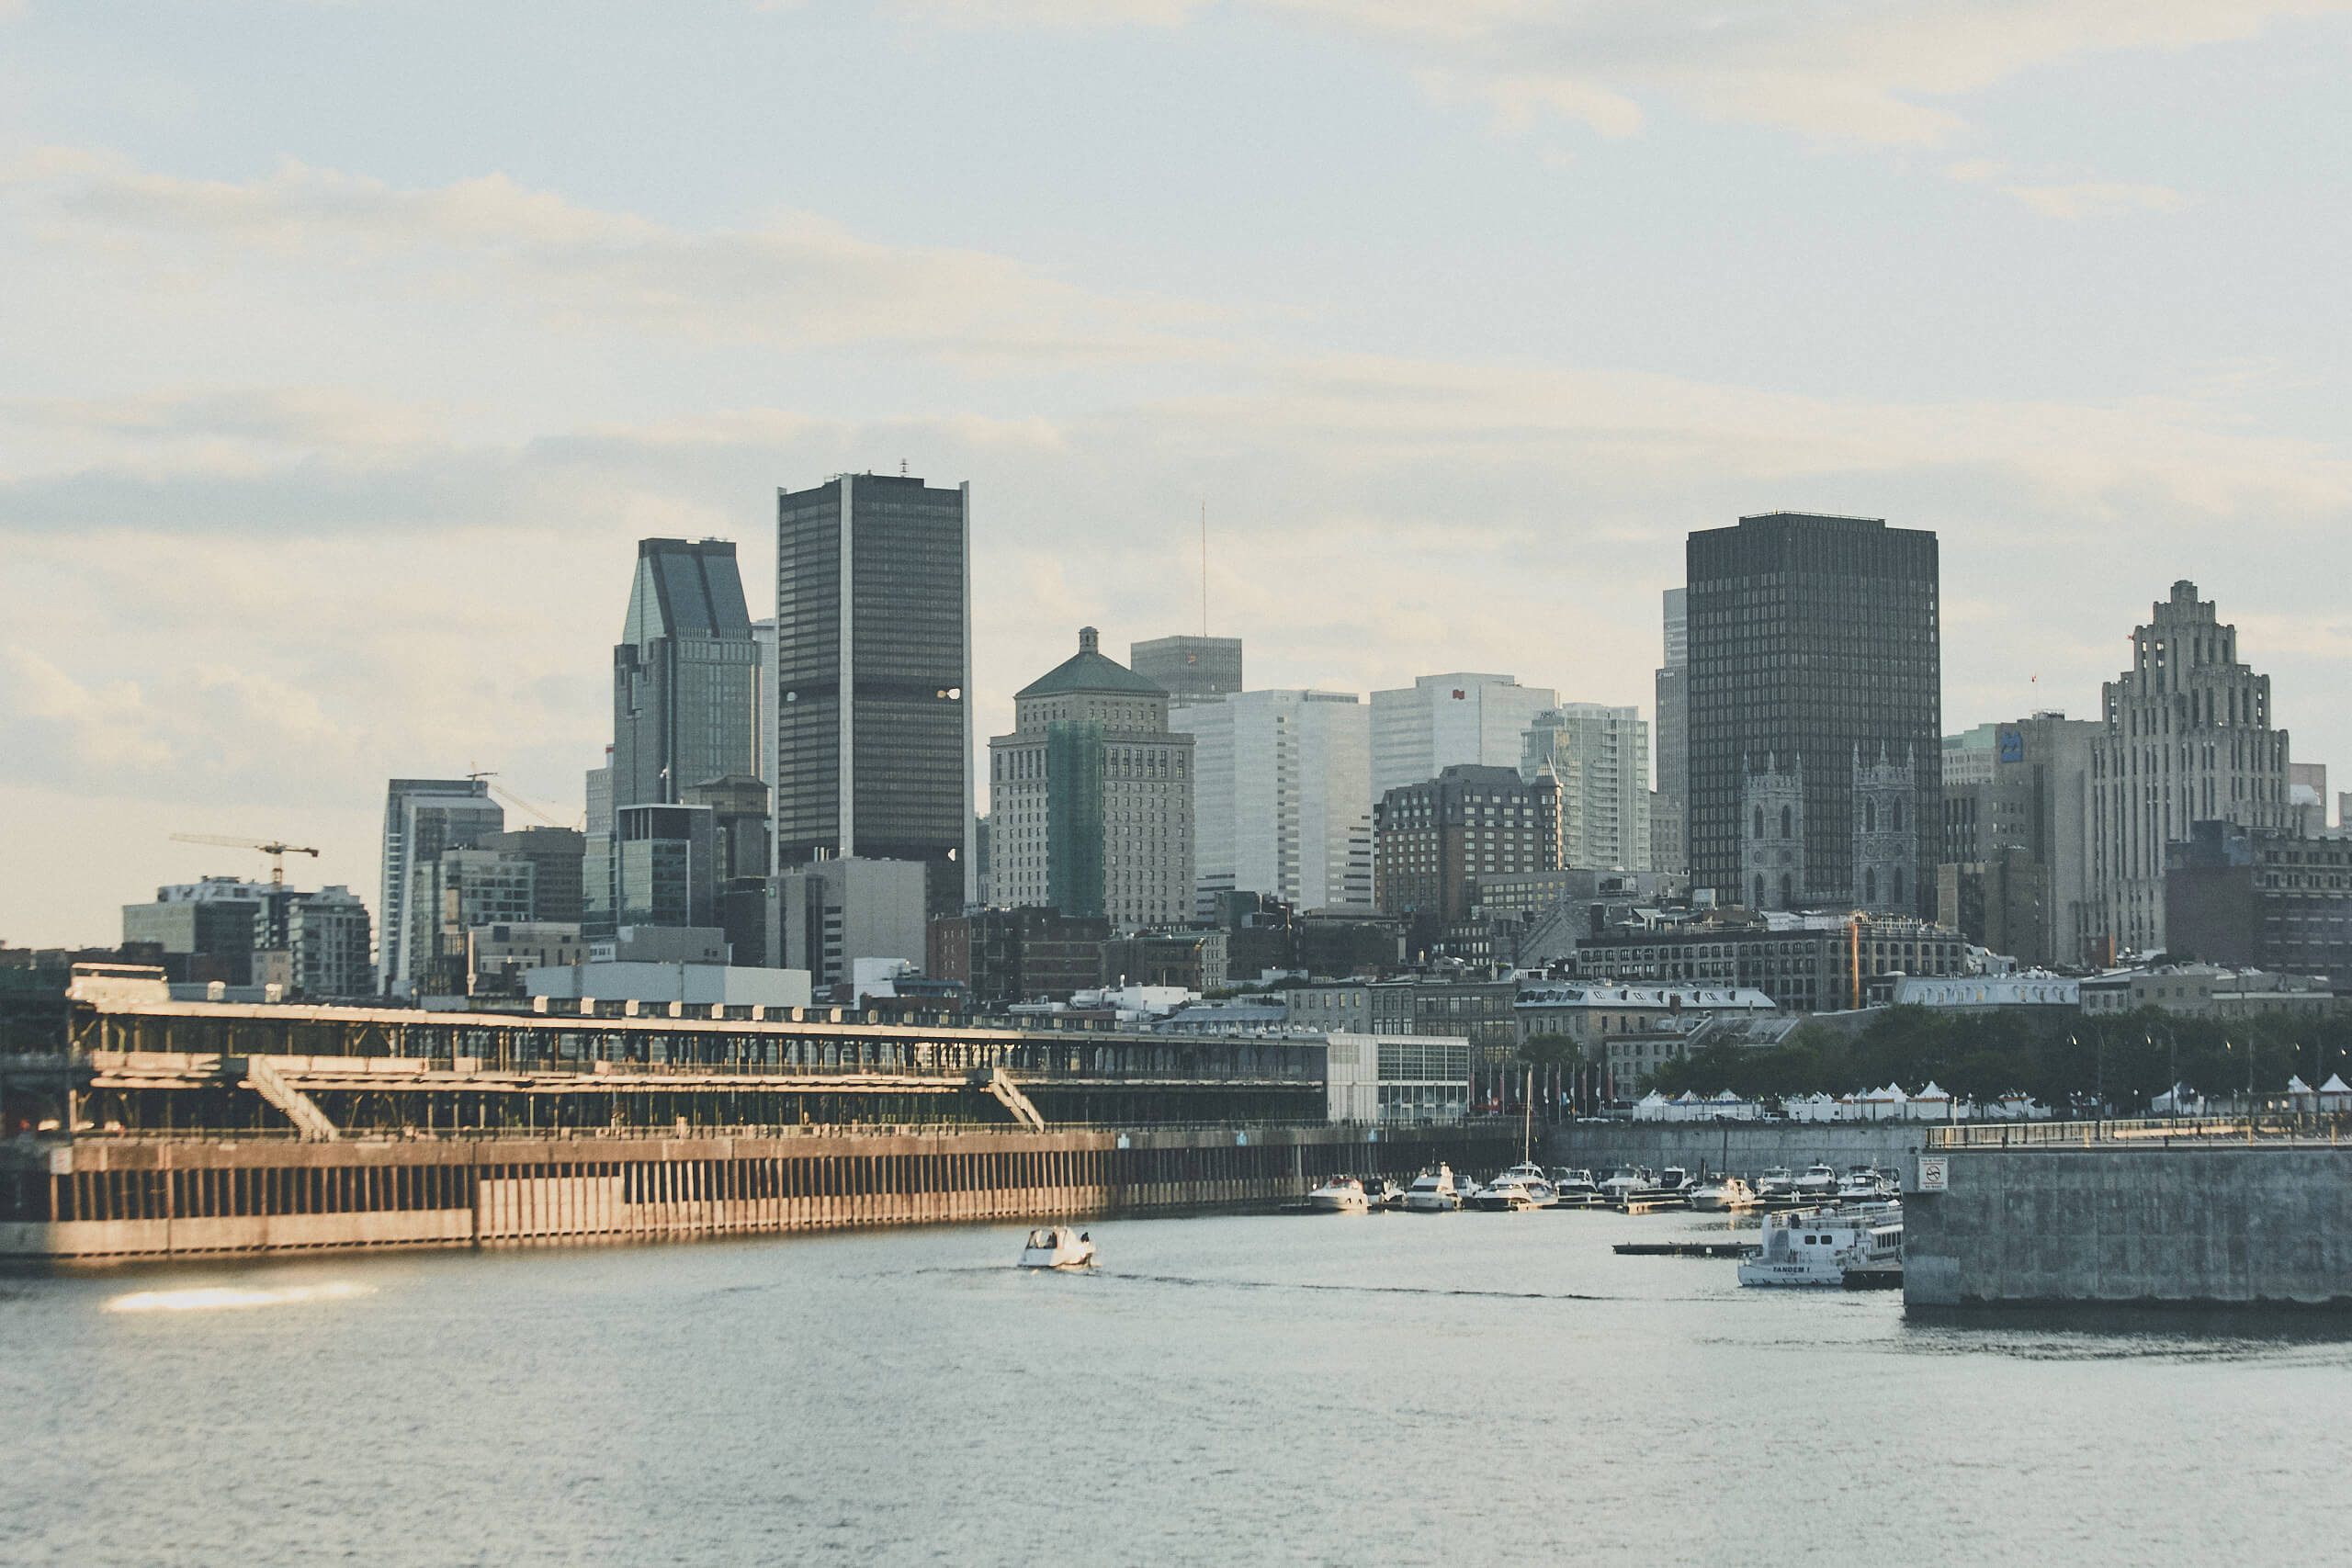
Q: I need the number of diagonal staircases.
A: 2